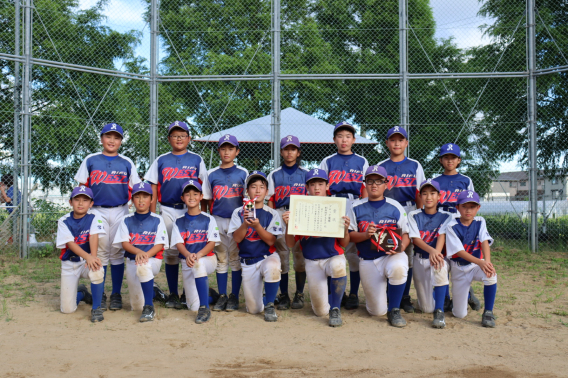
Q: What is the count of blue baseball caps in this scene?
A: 15